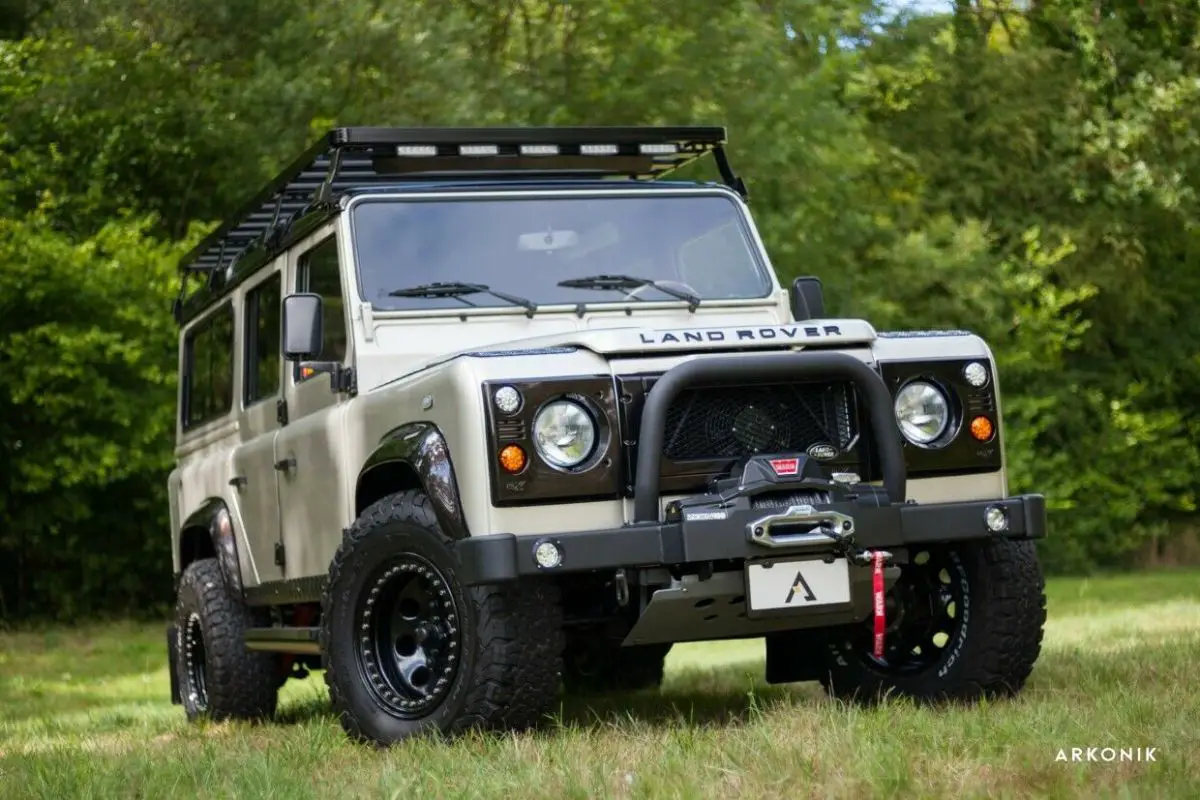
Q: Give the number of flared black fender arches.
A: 2